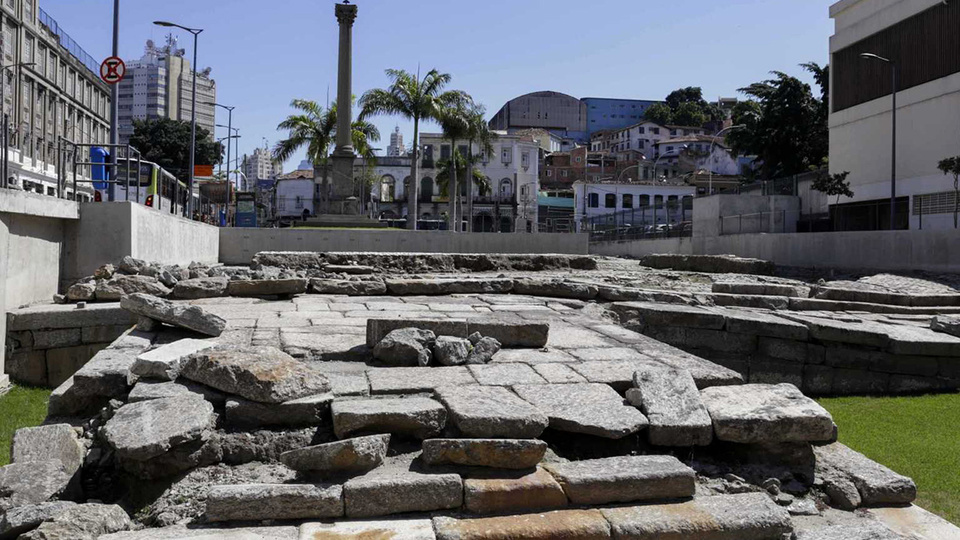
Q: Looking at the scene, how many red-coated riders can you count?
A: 0